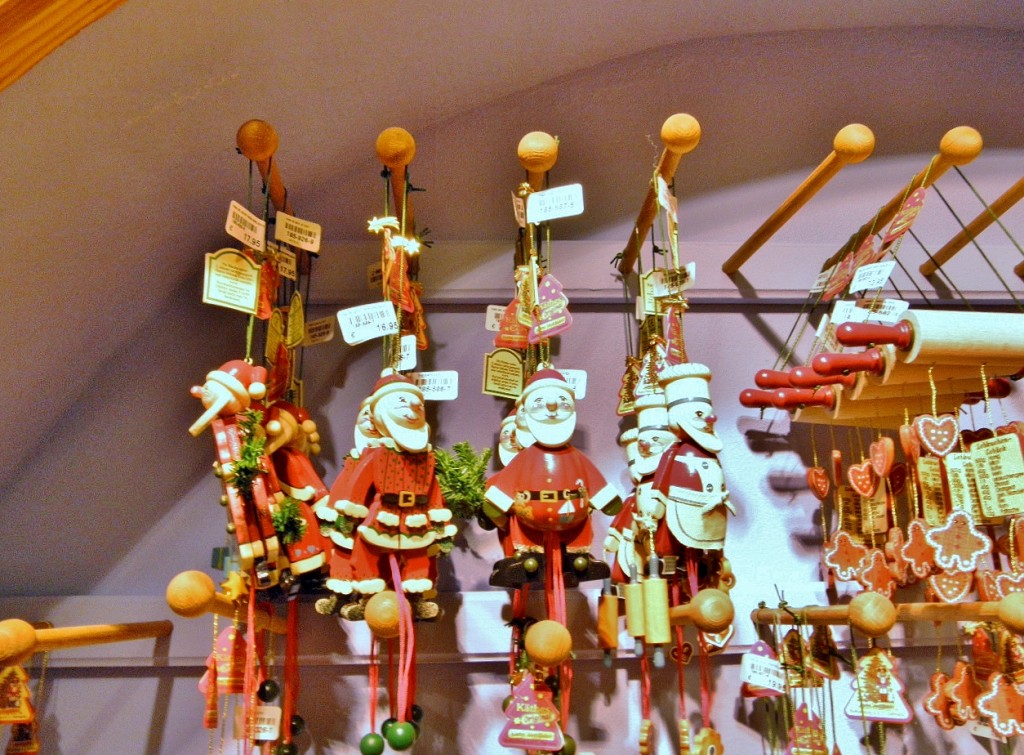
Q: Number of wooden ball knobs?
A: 13